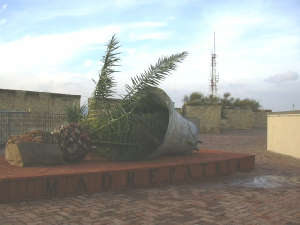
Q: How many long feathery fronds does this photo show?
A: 2